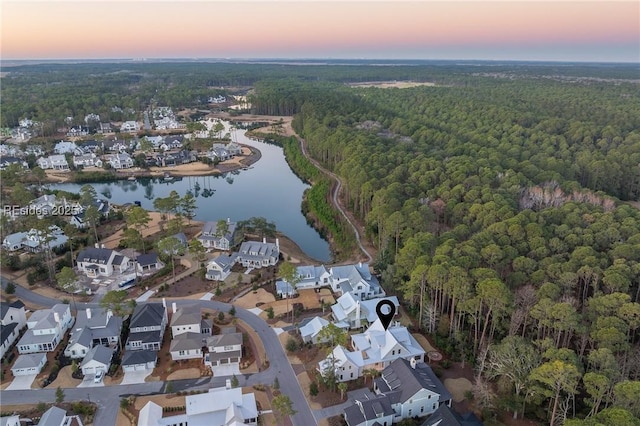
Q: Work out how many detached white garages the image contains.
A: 3